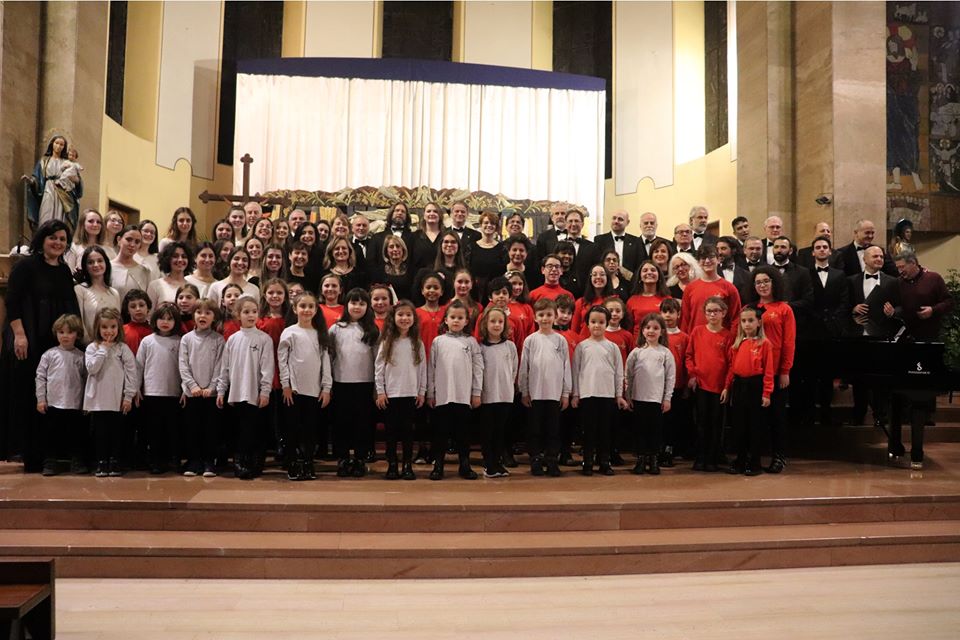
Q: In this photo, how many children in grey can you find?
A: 13